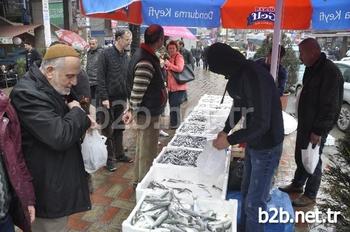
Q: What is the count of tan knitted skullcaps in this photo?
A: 1